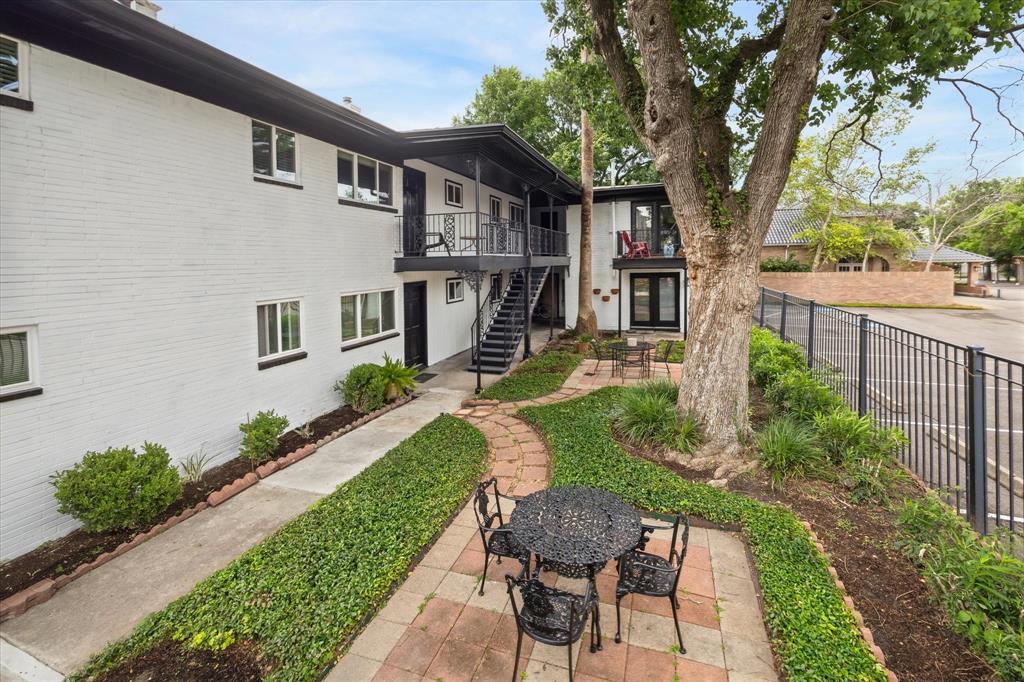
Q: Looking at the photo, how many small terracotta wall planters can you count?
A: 3